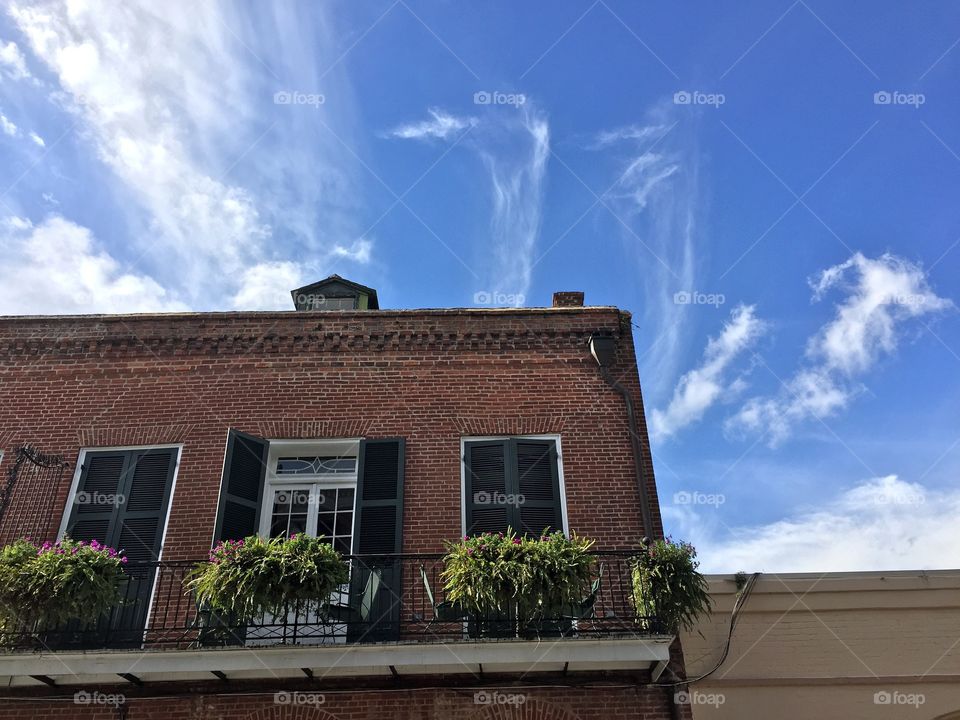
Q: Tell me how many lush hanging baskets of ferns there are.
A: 4